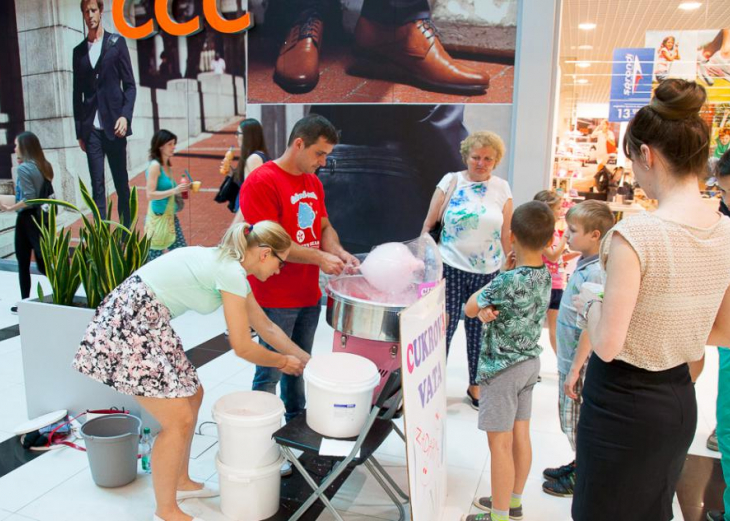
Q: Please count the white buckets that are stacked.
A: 2